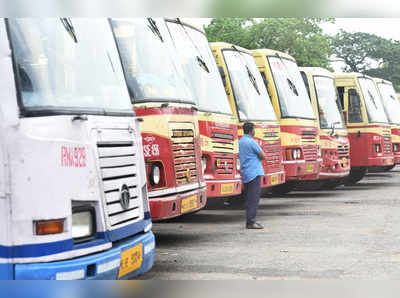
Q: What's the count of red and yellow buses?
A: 7